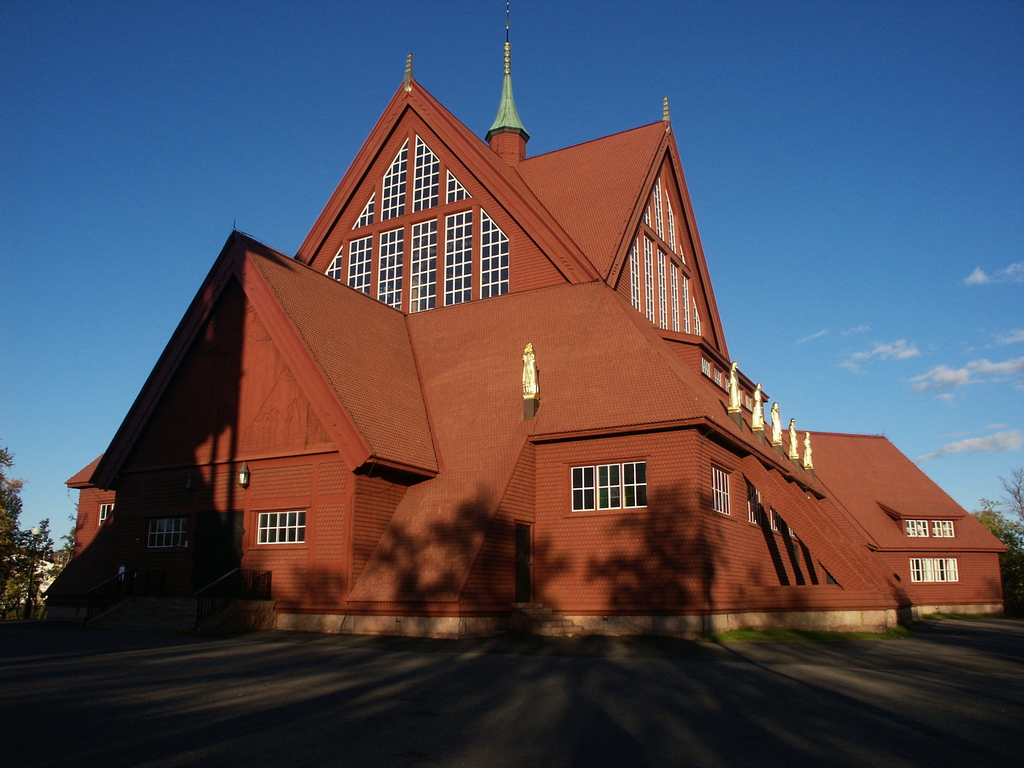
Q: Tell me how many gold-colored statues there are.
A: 6